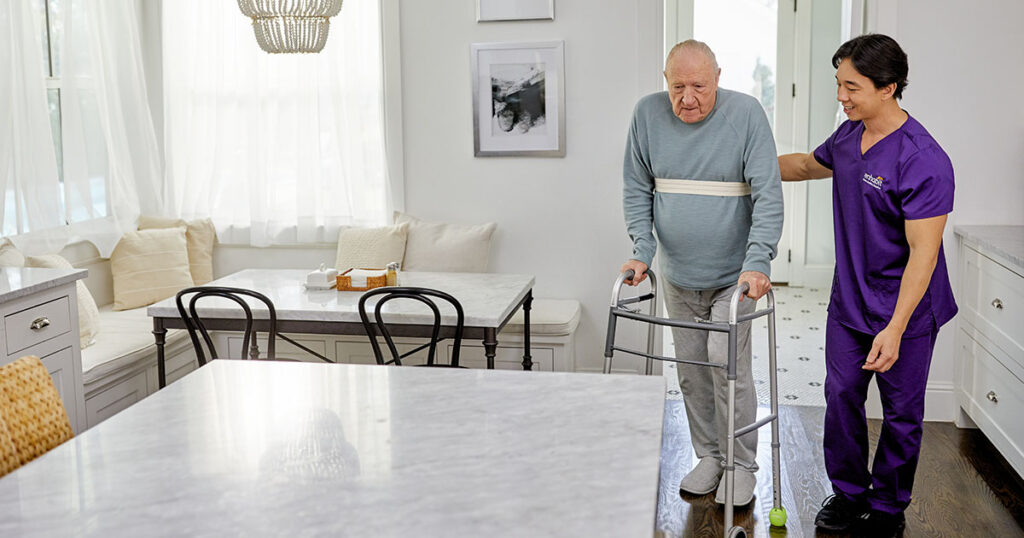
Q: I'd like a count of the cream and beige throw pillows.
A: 6